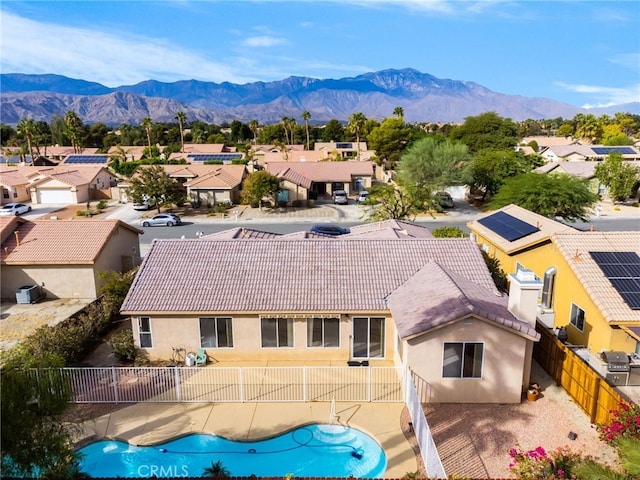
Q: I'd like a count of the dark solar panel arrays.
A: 7